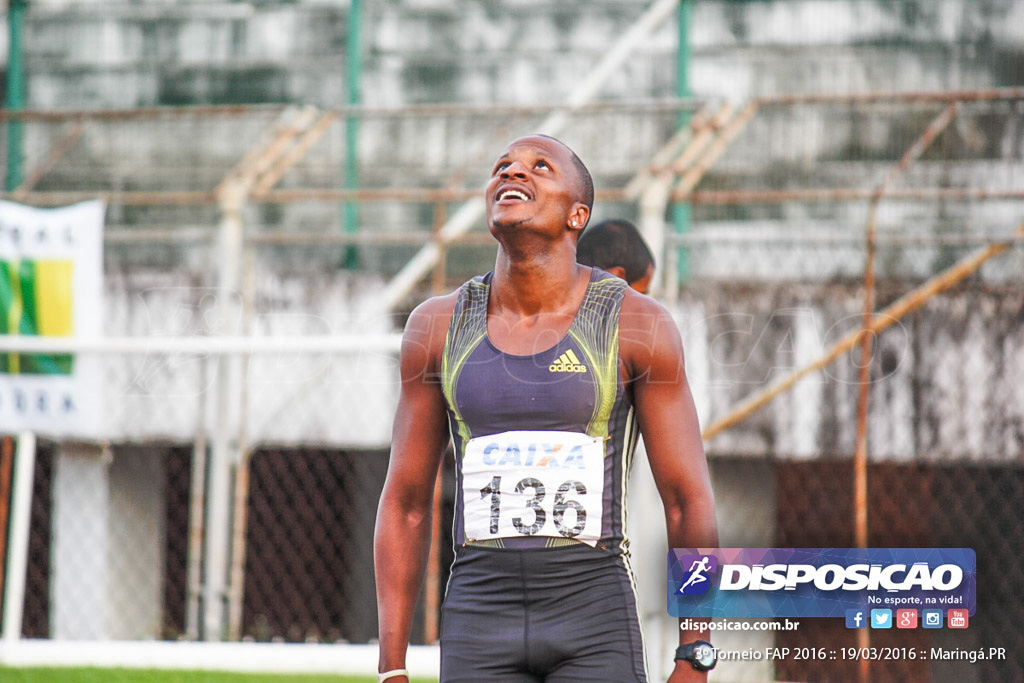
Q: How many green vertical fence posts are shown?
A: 3